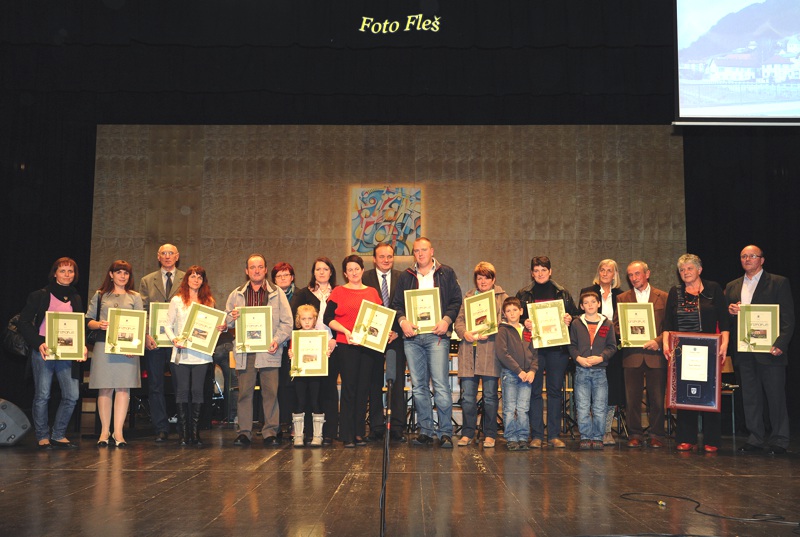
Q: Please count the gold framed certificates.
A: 12